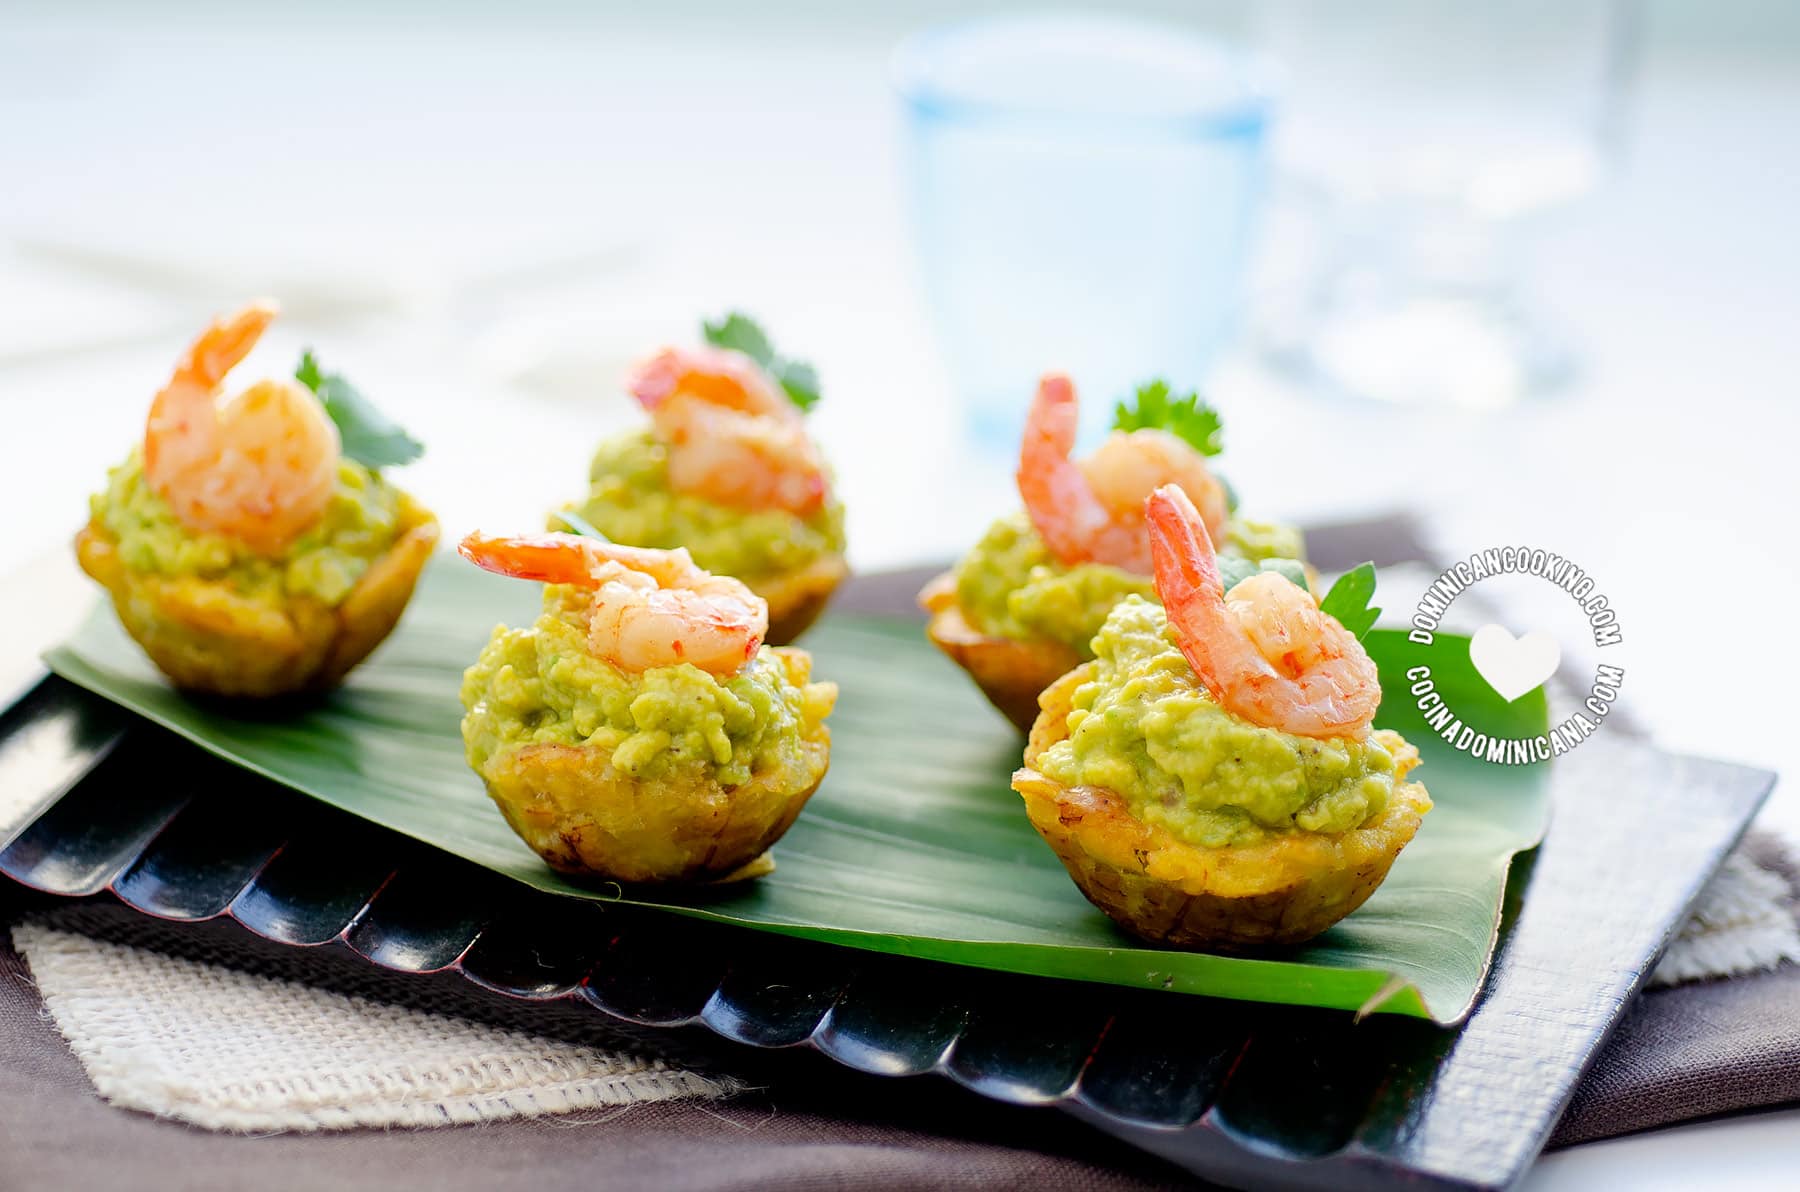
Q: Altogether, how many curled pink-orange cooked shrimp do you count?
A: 5